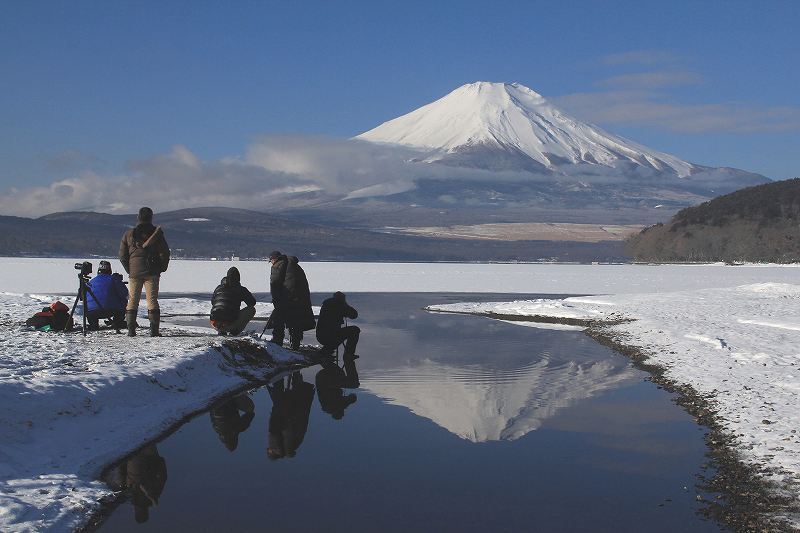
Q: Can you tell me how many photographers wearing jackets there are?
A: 5